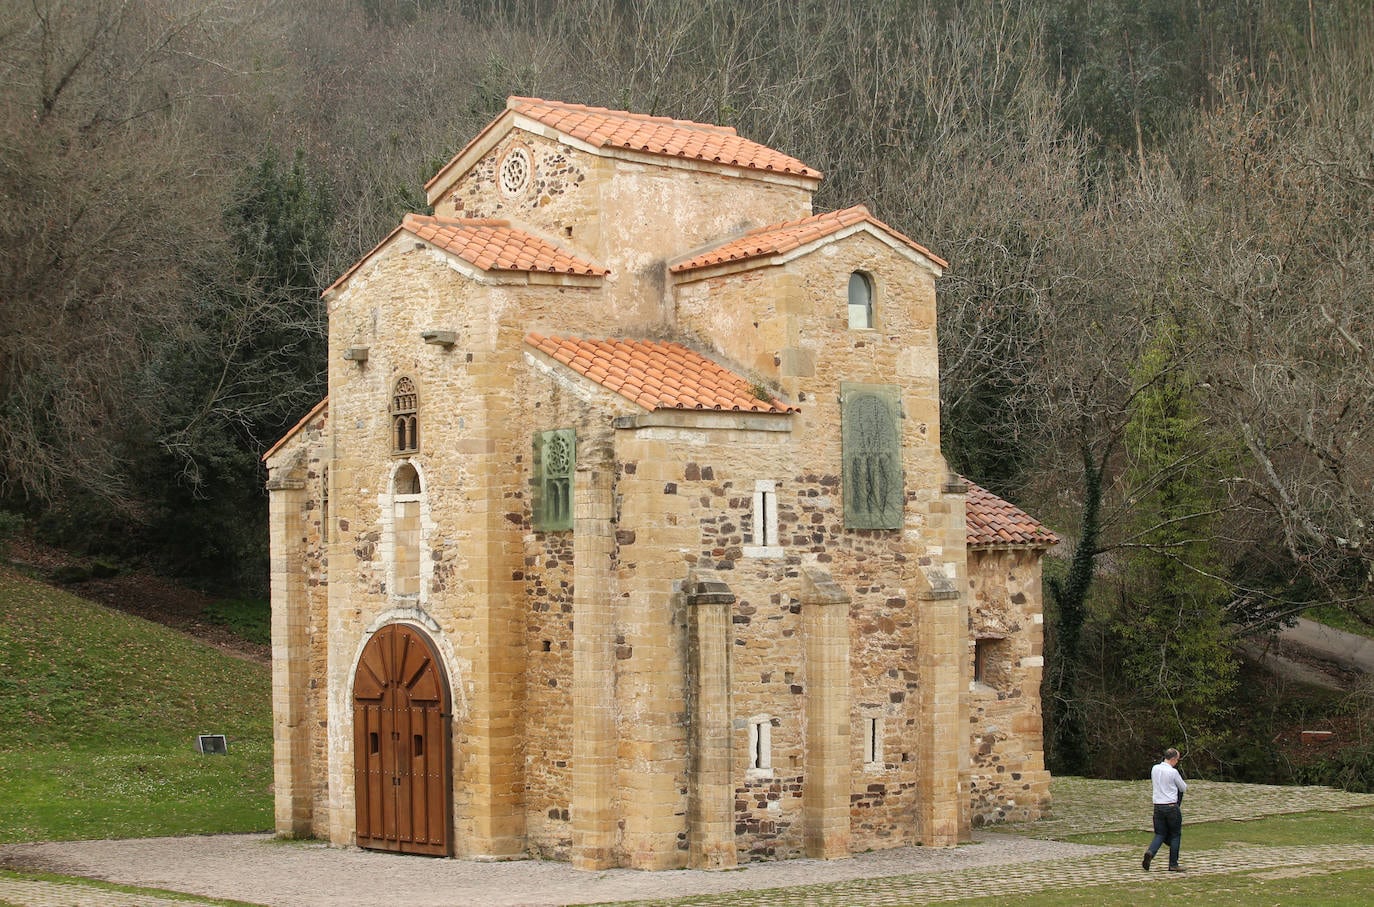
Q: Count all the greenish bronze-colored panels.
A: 2